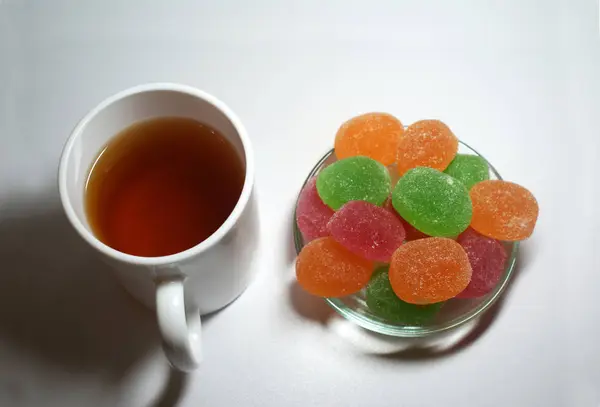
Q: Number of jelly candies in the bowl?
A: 13